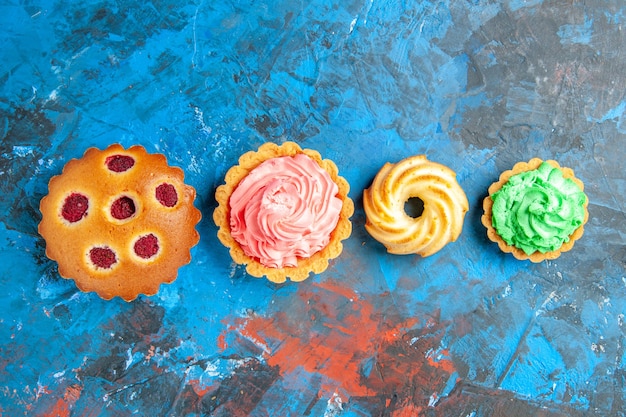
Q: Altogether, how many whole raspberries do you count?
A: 6